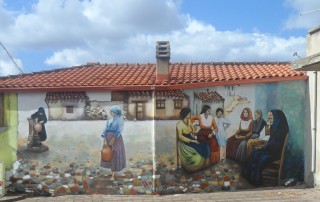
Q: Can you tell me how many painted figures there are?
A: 8